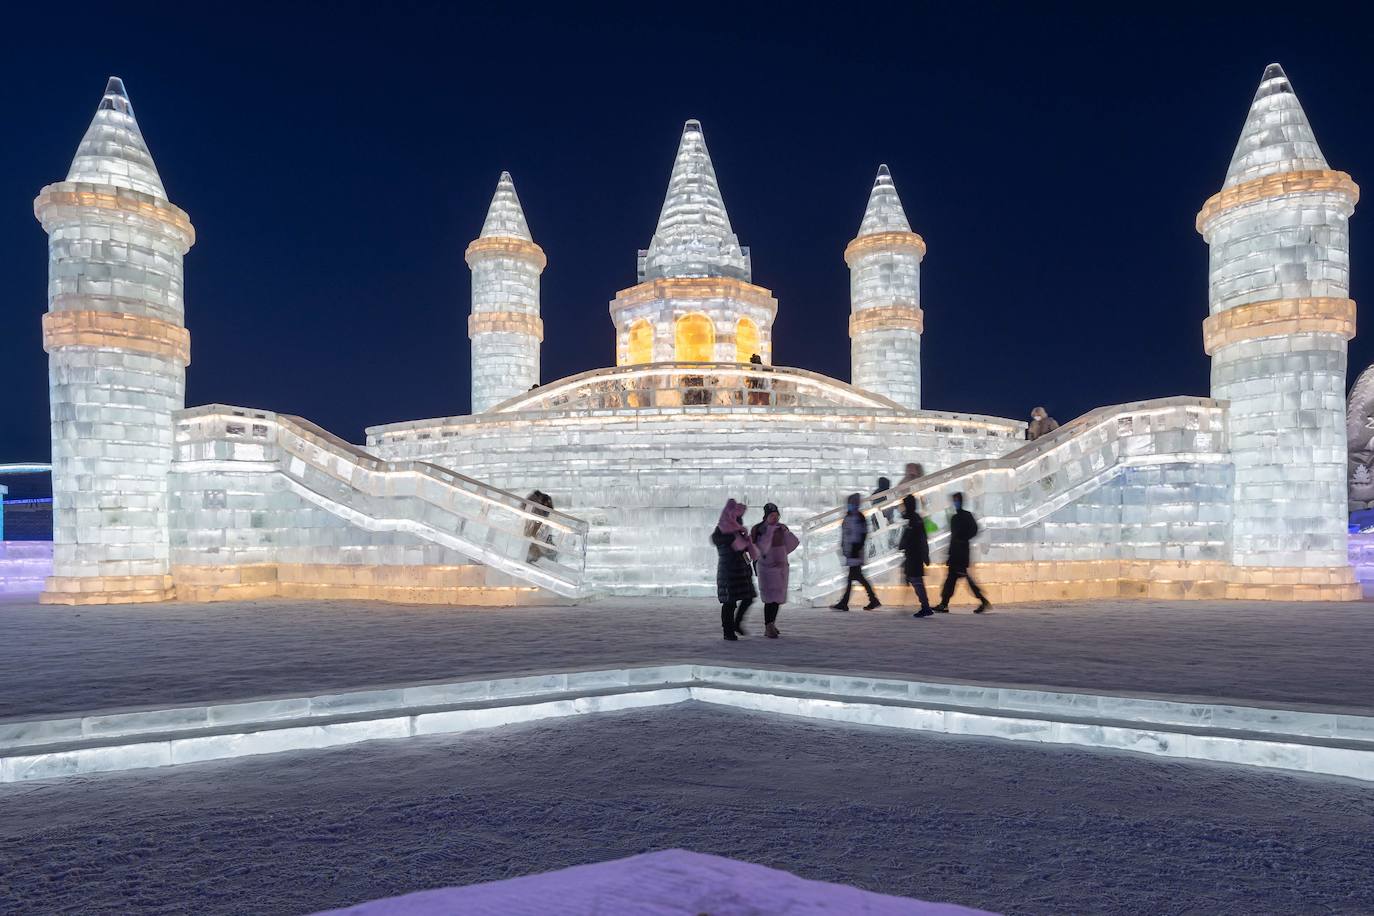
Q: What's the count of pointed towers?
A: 5